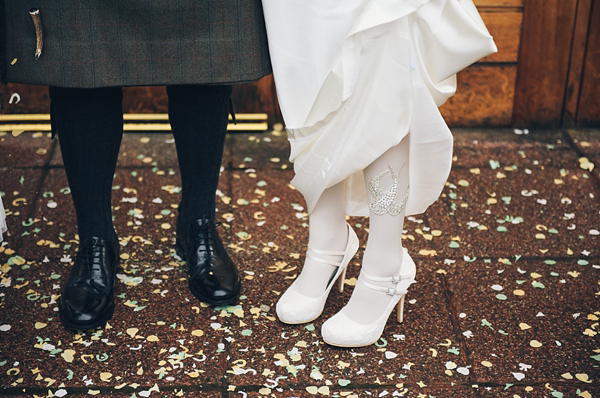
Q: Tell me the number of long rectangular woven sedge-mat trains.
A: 0